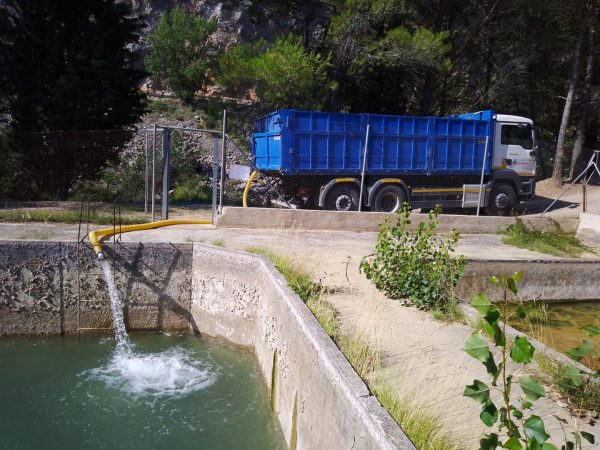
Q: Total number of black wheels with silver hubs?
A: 3